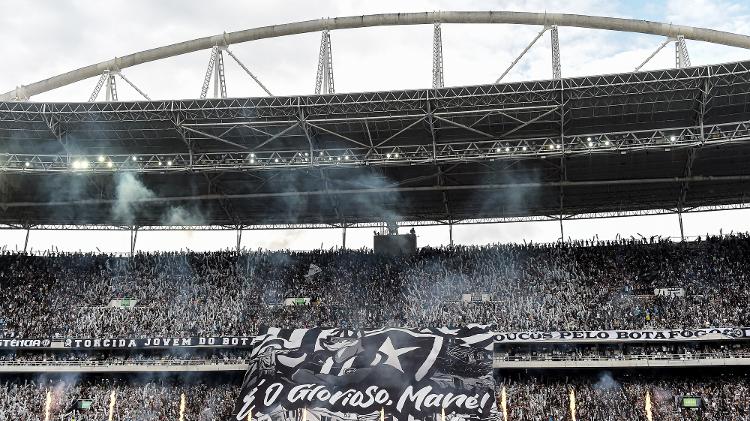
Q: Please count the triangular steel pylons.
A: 6